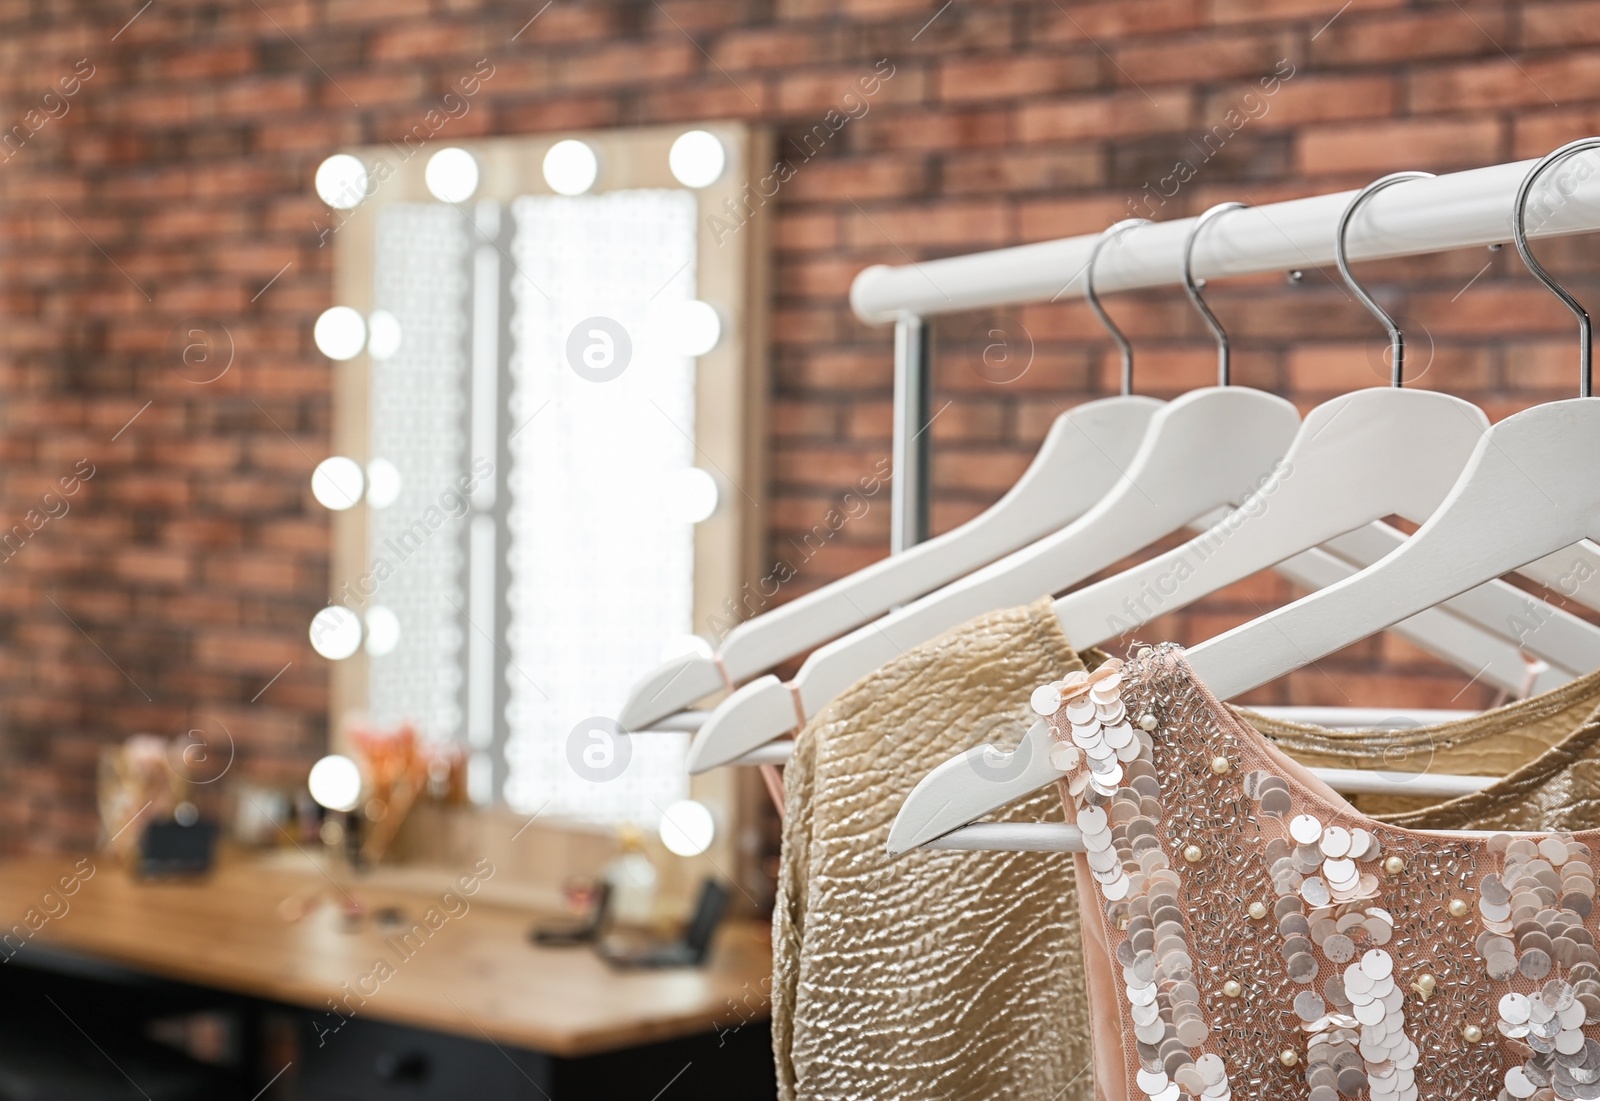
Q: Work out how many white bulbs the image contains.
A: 12